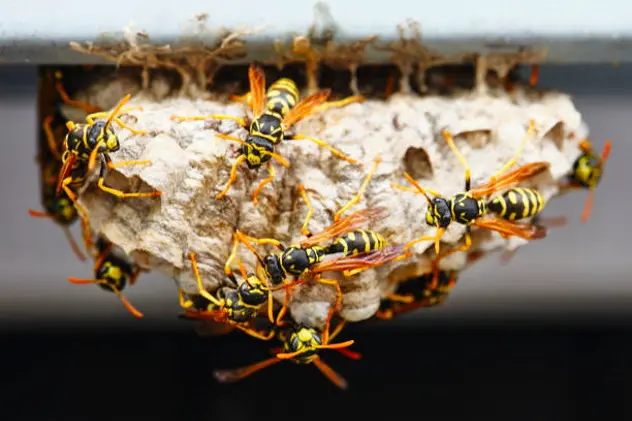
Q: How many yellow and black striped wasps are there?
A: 10